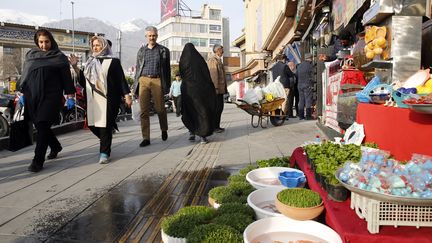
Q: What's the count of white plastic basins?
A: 3